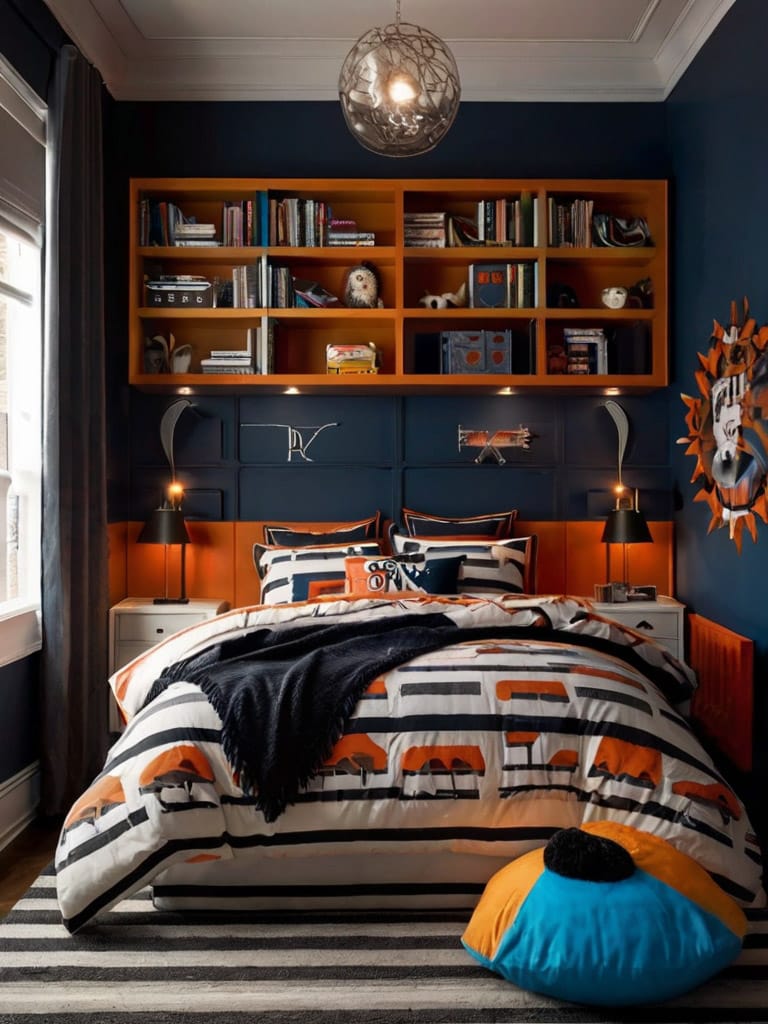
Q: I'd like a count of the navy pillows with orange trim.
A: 2